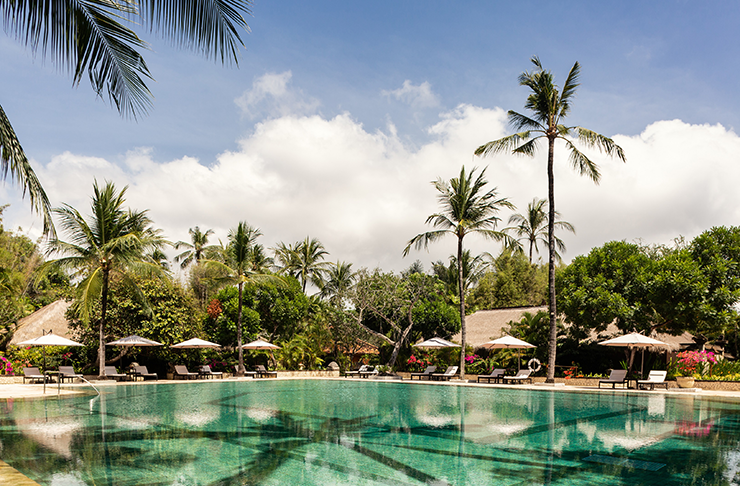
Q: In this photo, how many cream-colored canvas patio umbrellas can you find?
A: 7